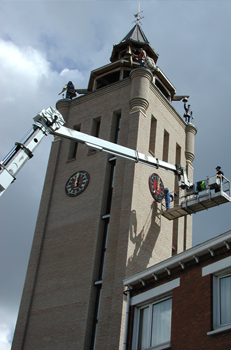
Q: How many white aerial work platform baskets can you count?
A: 1